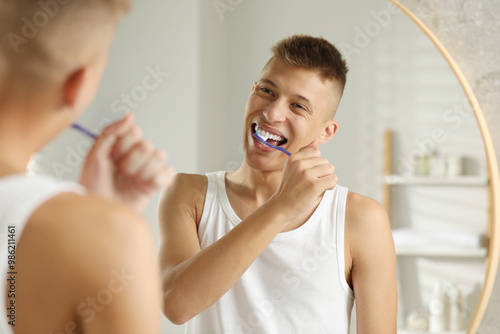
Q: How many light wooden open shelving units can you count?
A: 1